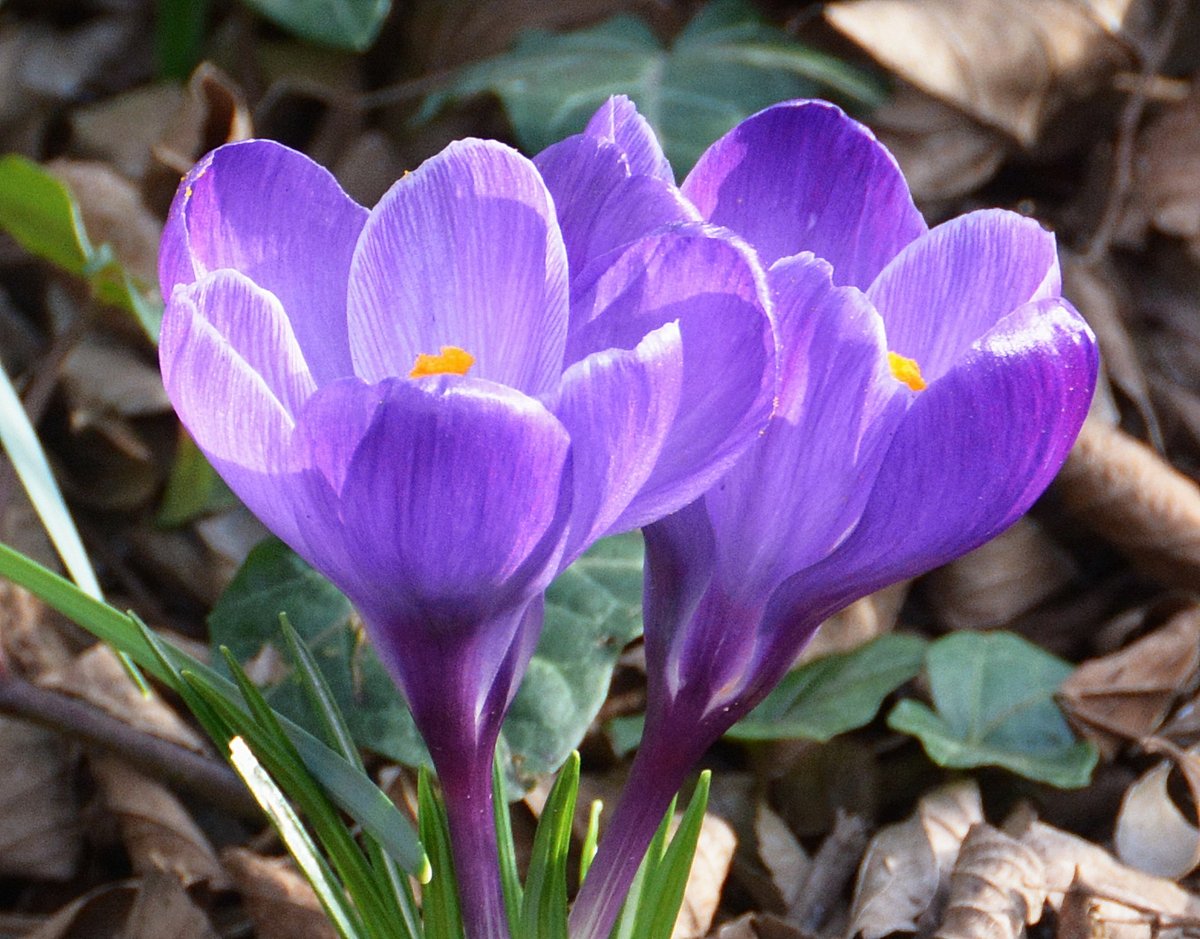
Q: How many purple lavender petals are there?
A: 12